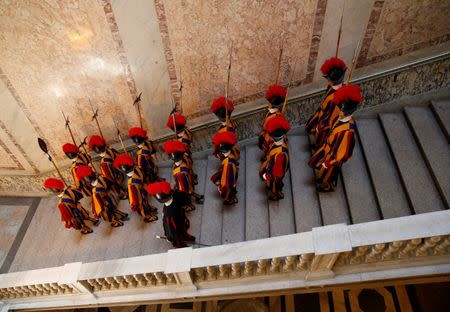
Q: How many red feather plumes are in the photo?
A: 15